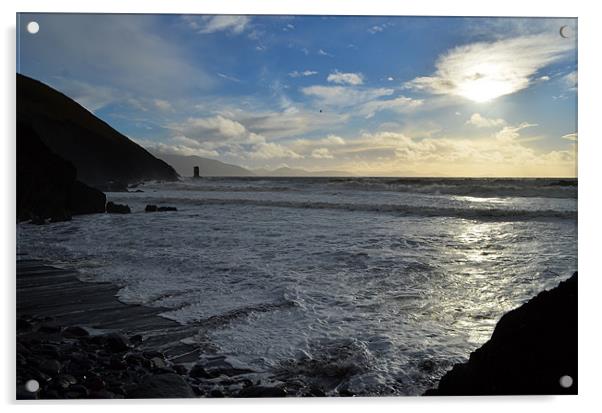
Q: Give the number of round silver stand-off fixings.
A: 4